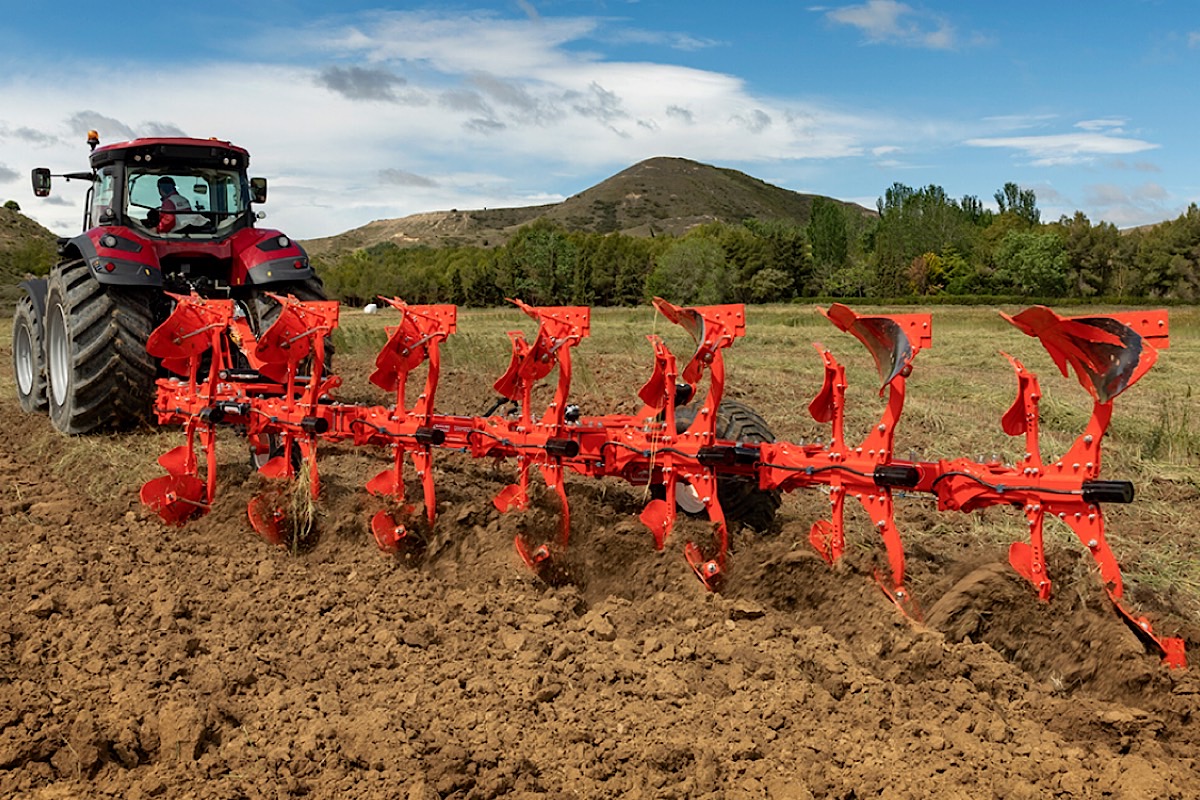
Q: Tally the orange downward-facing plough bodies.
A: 7